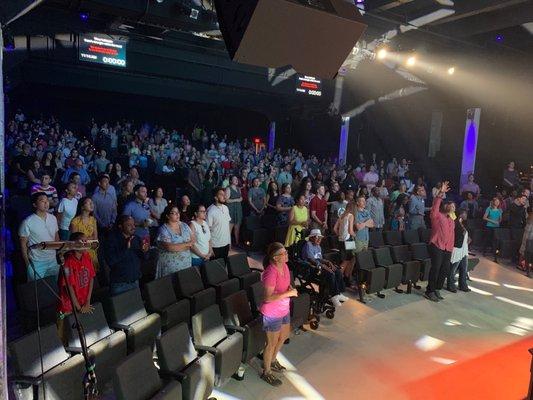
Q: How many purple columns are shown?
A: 3